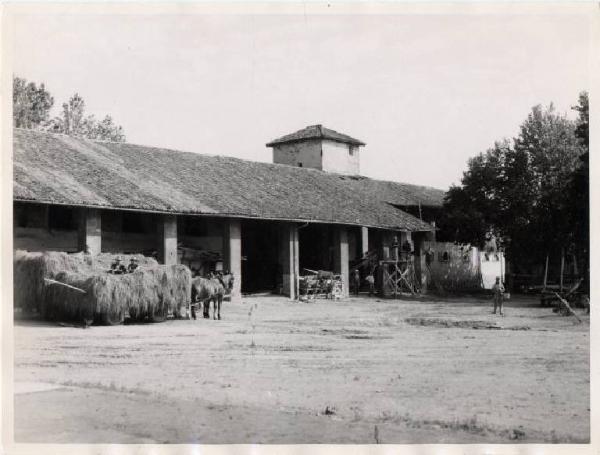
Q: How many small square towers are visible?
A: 1